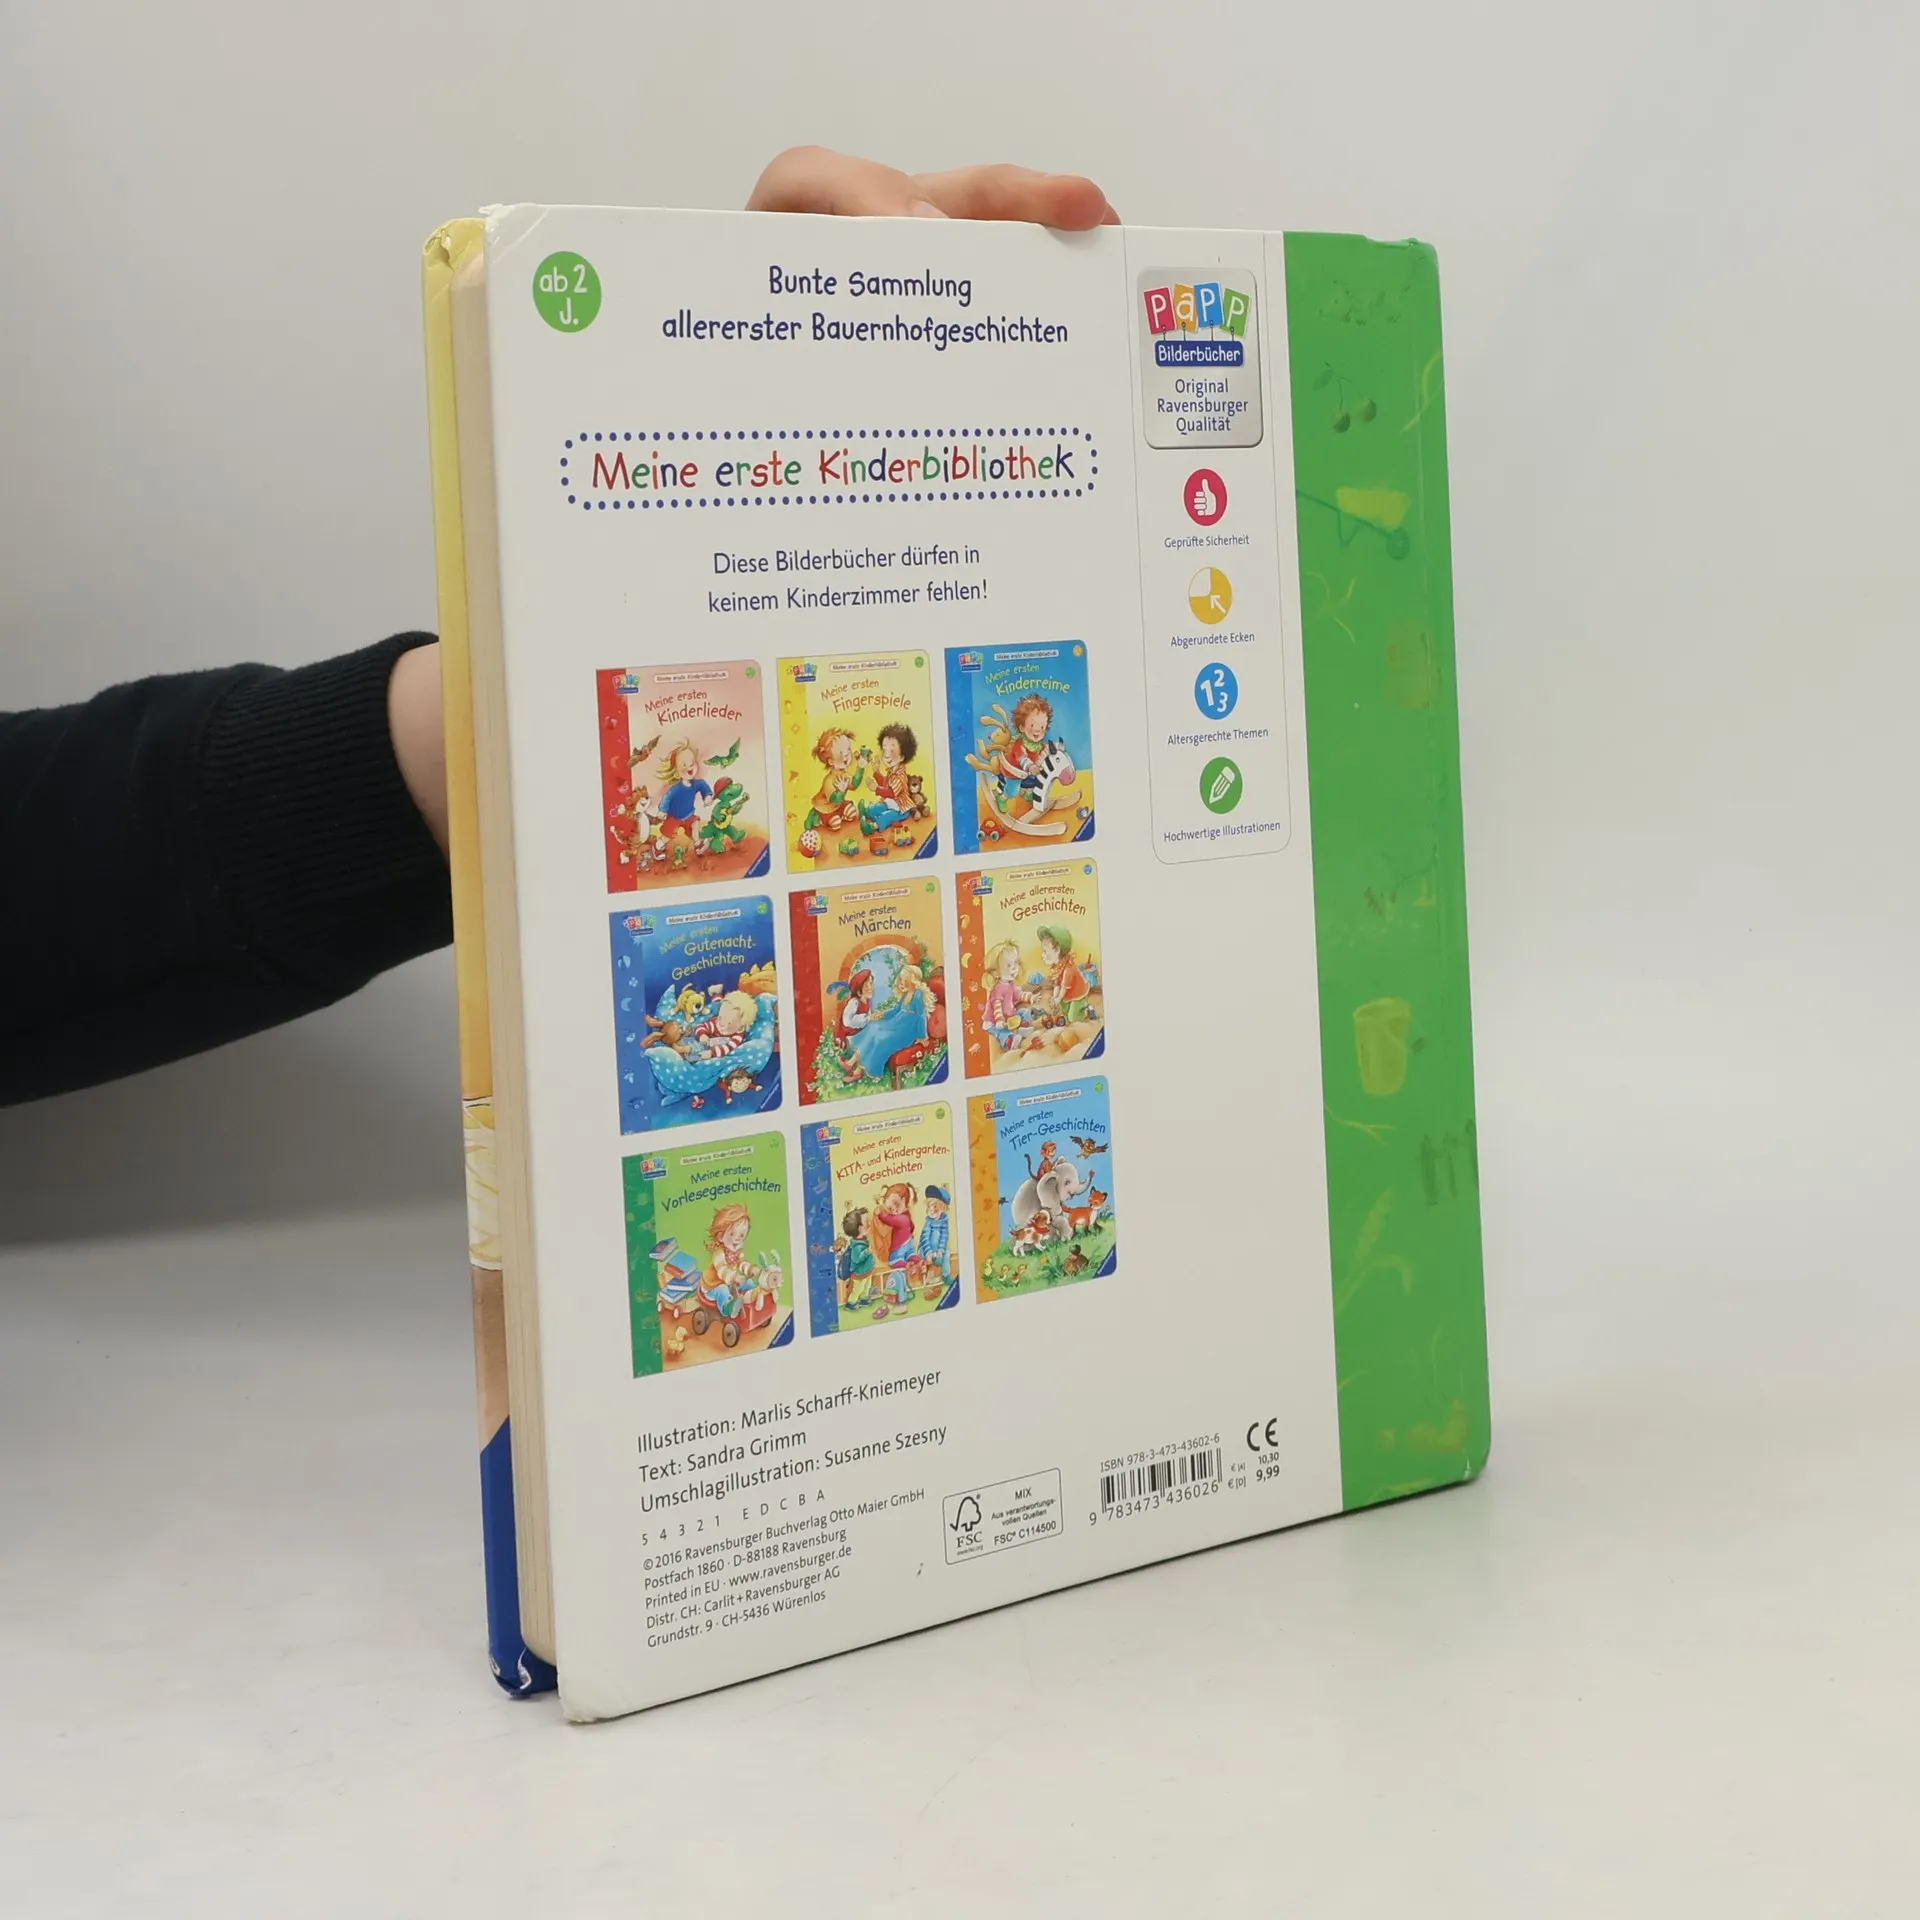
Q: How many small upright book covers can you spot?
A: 9